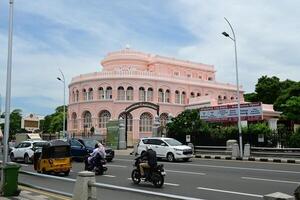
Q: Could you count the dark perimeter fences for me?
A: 1